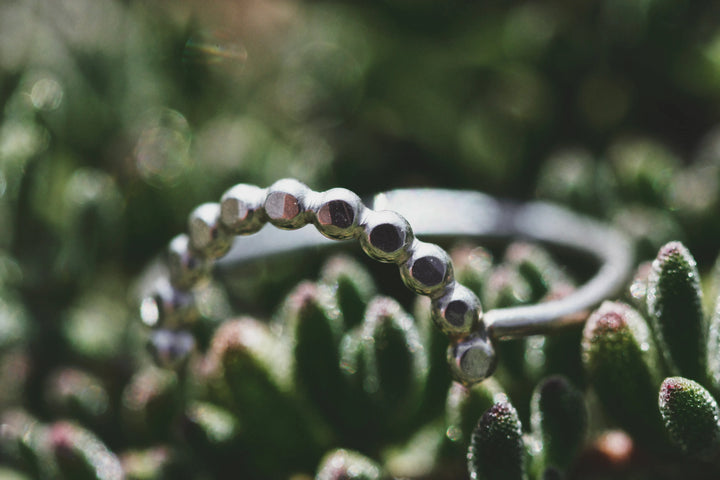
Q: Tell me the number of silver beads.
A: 11